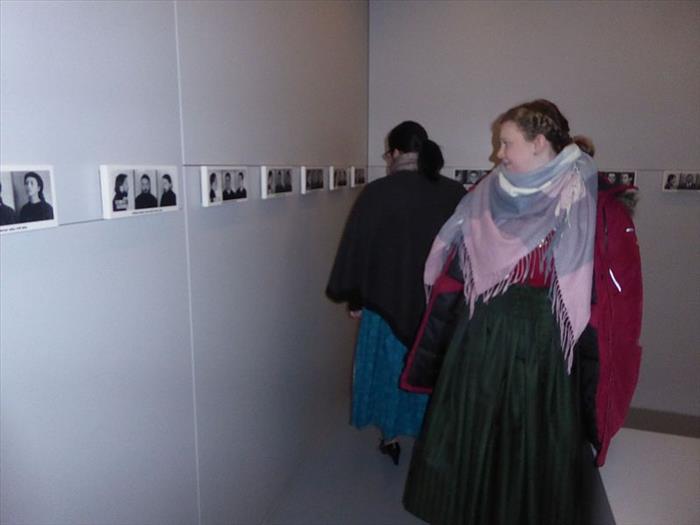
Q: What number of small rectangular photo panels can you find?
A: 10